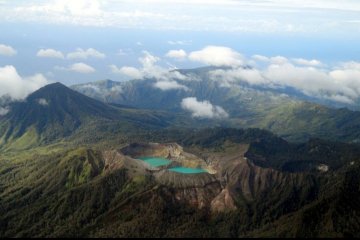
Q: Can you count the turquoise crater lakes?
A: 2